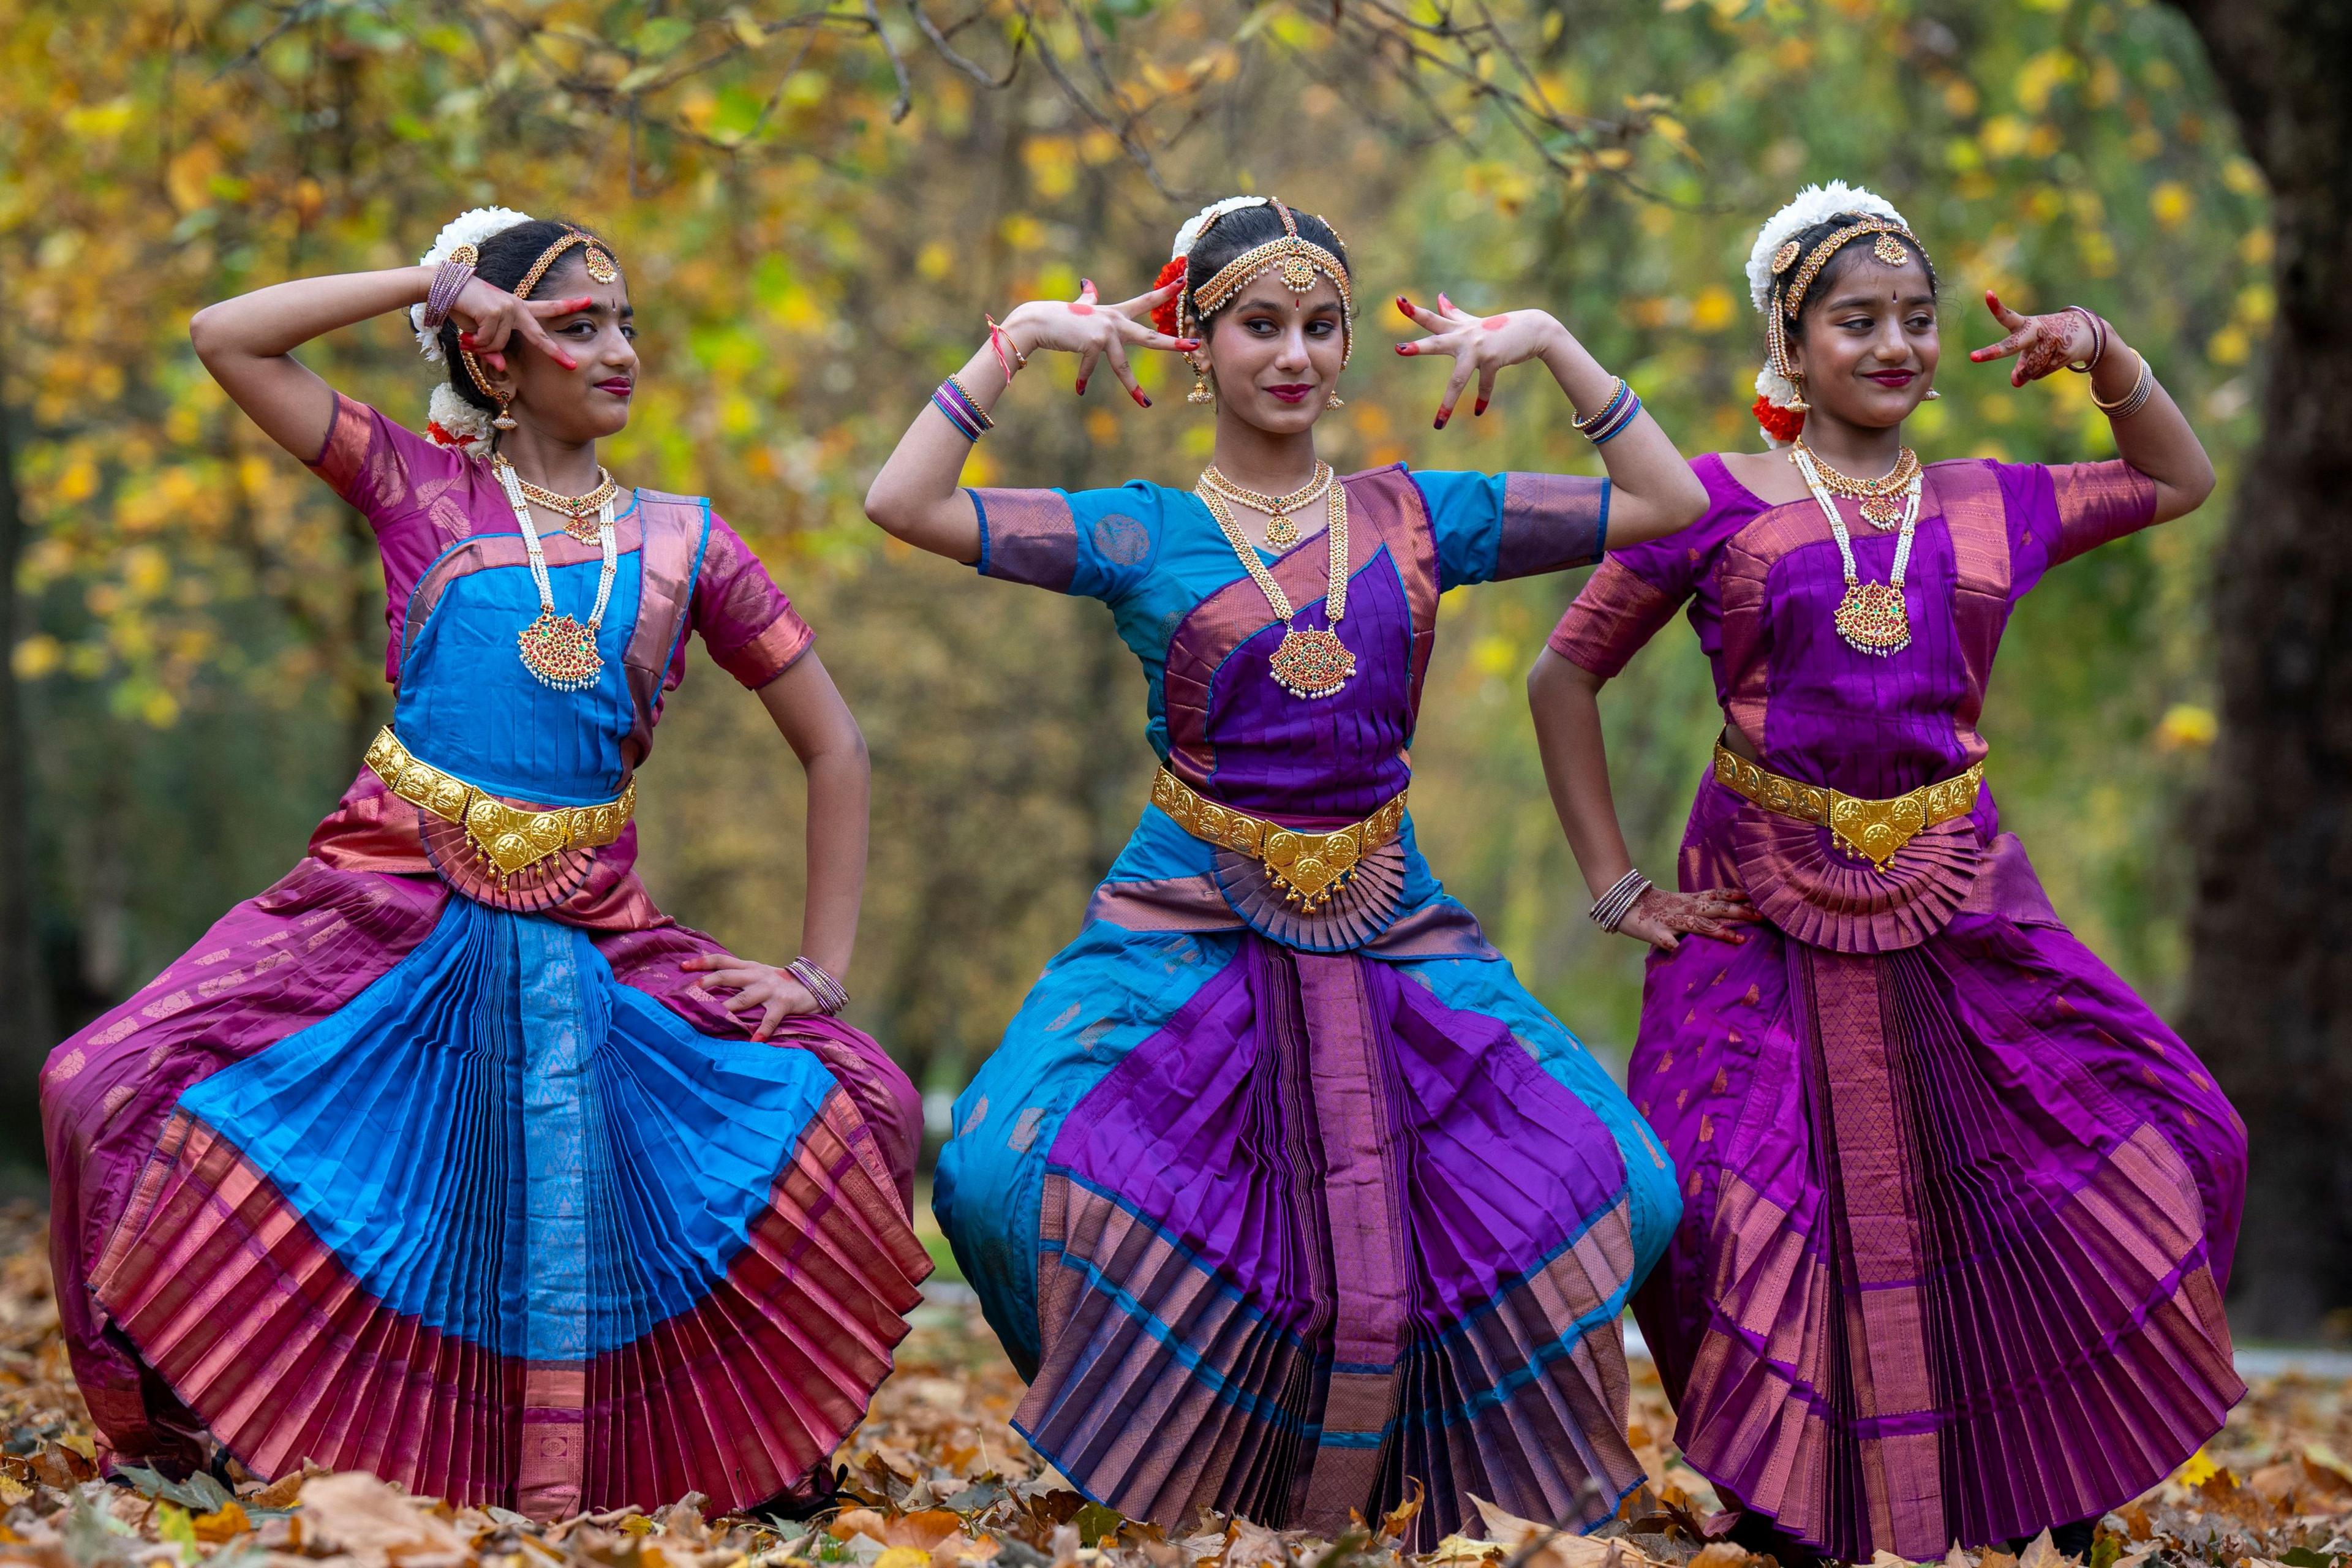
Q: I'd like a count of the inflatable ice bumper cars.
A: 0